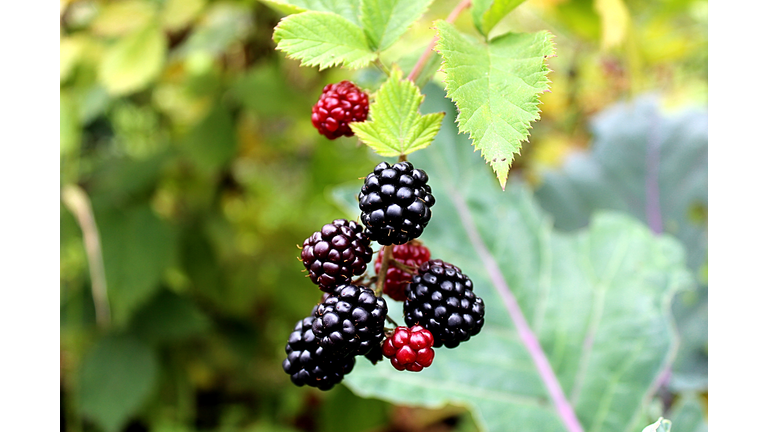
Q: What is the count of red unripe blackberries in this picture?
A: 3